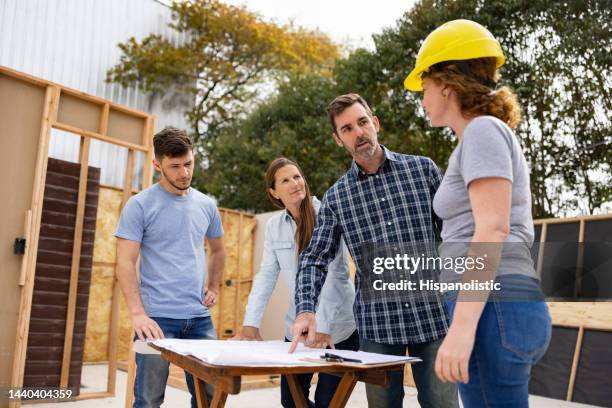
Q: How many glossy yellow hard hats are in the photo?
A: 1